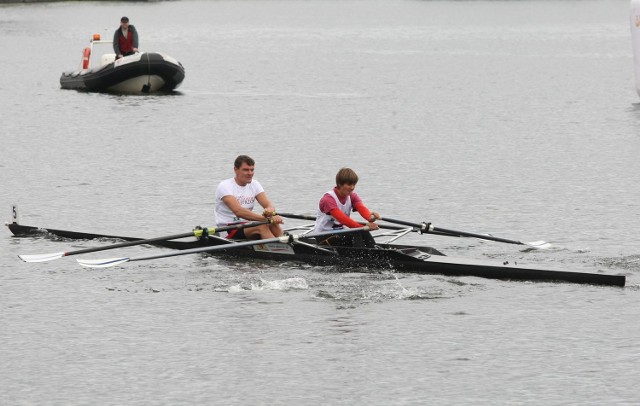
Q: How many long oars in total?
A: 4